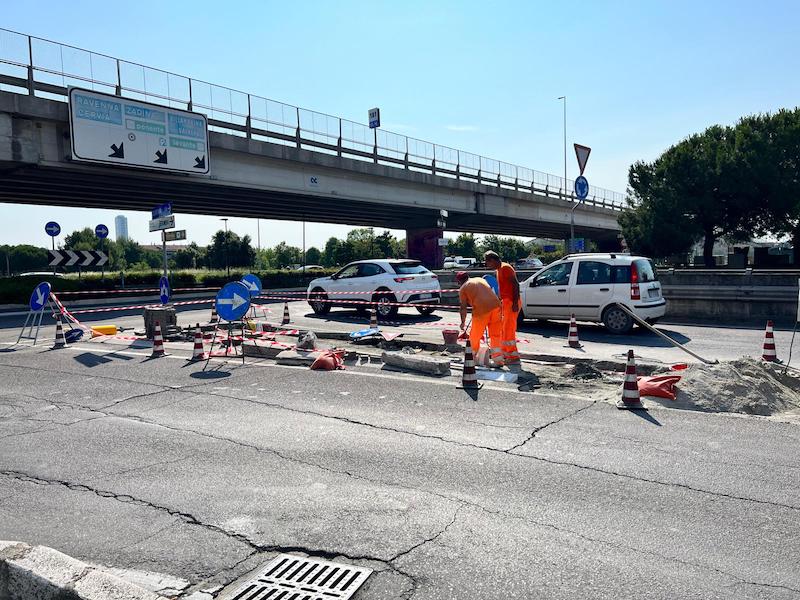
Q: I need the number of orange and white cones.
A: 10